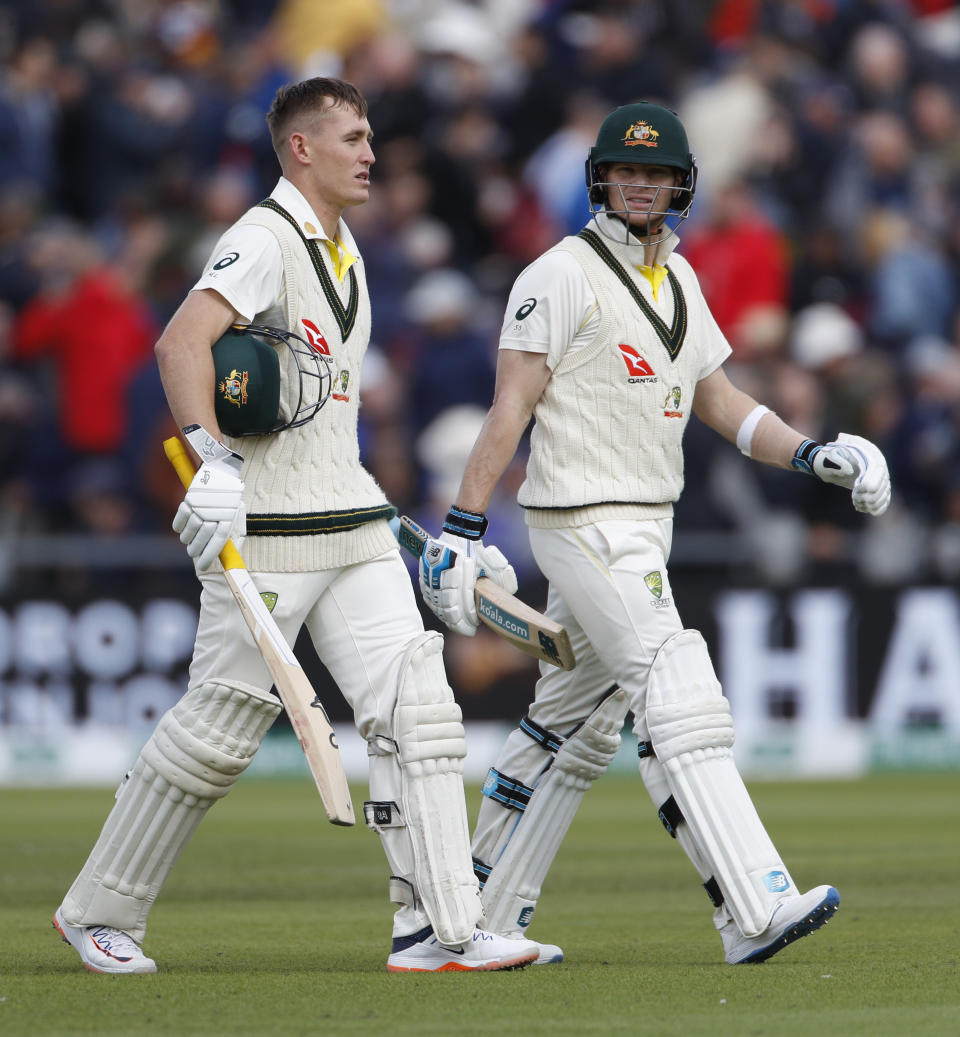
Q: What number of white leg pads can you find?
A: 4